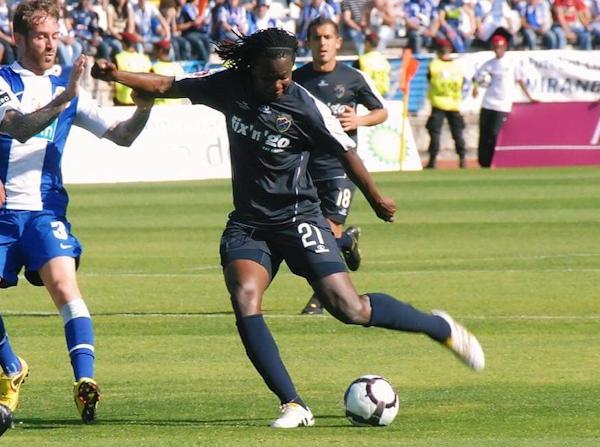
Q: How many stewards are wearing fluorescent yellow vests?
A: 4